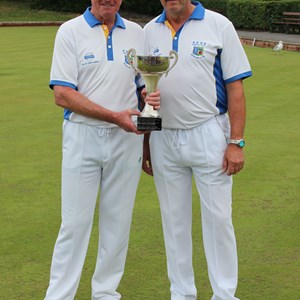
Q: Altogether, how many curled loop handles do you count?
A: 2